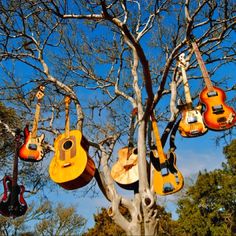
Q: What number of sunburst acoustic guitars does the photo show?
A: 0